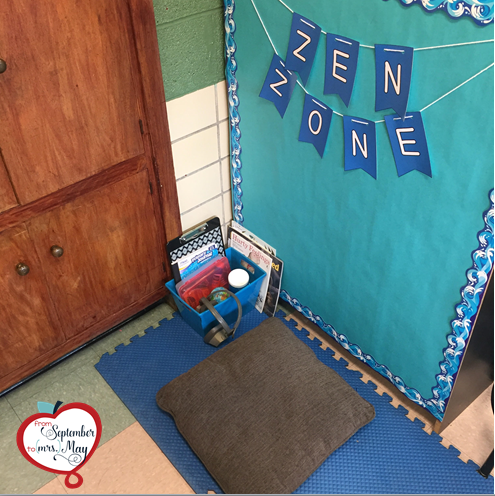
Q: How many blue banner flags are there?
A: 7